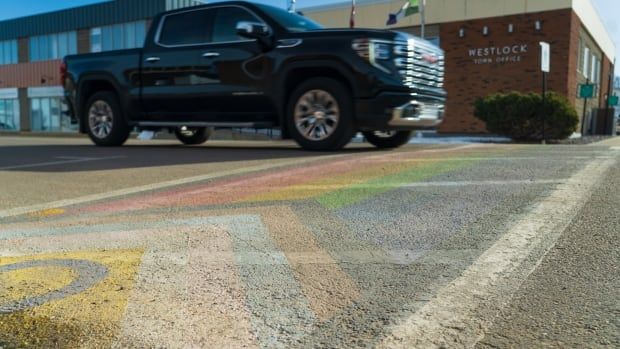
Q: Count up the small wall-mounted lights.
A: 4